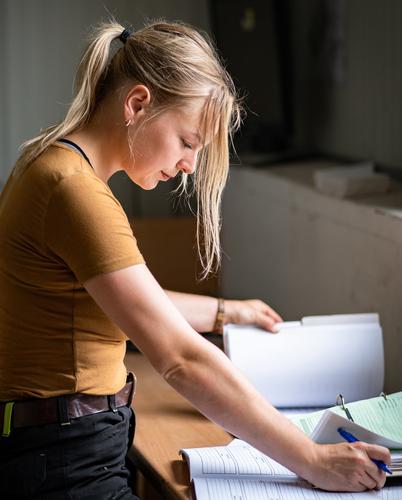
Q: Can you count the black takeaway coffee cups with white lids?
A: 0